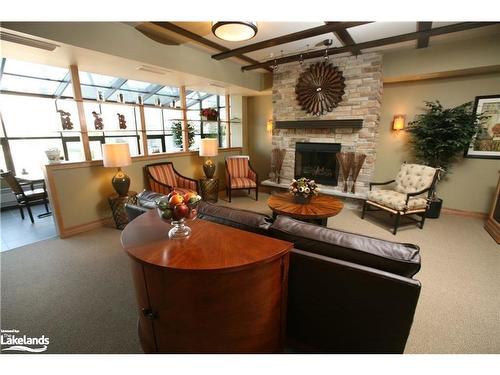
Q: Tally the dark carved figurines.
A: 3